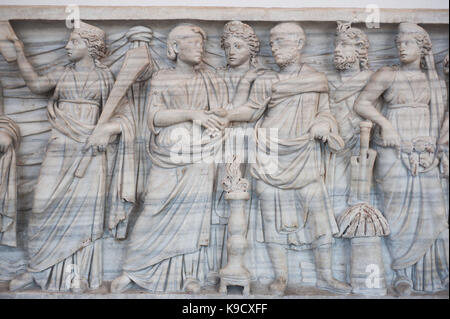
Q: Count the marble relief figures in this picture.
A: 6